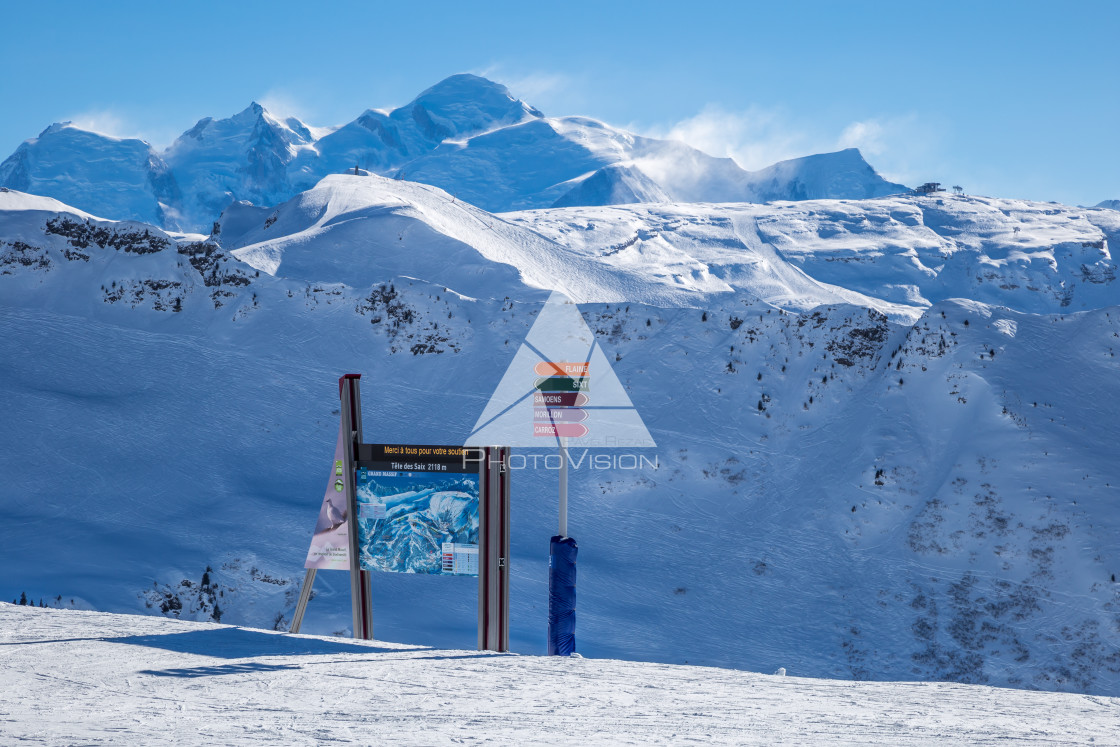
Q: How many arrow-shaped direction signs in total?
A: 5